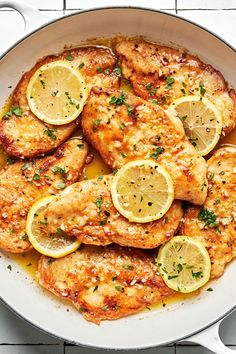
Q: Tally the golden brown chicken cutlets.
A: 7